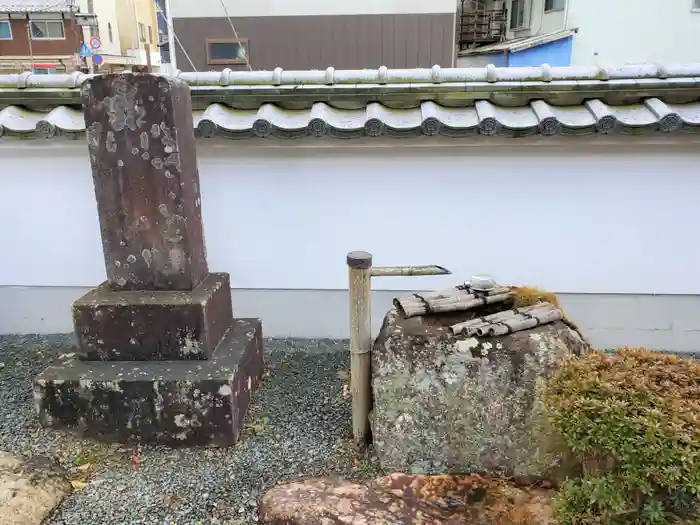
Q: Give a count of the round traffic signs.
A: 2